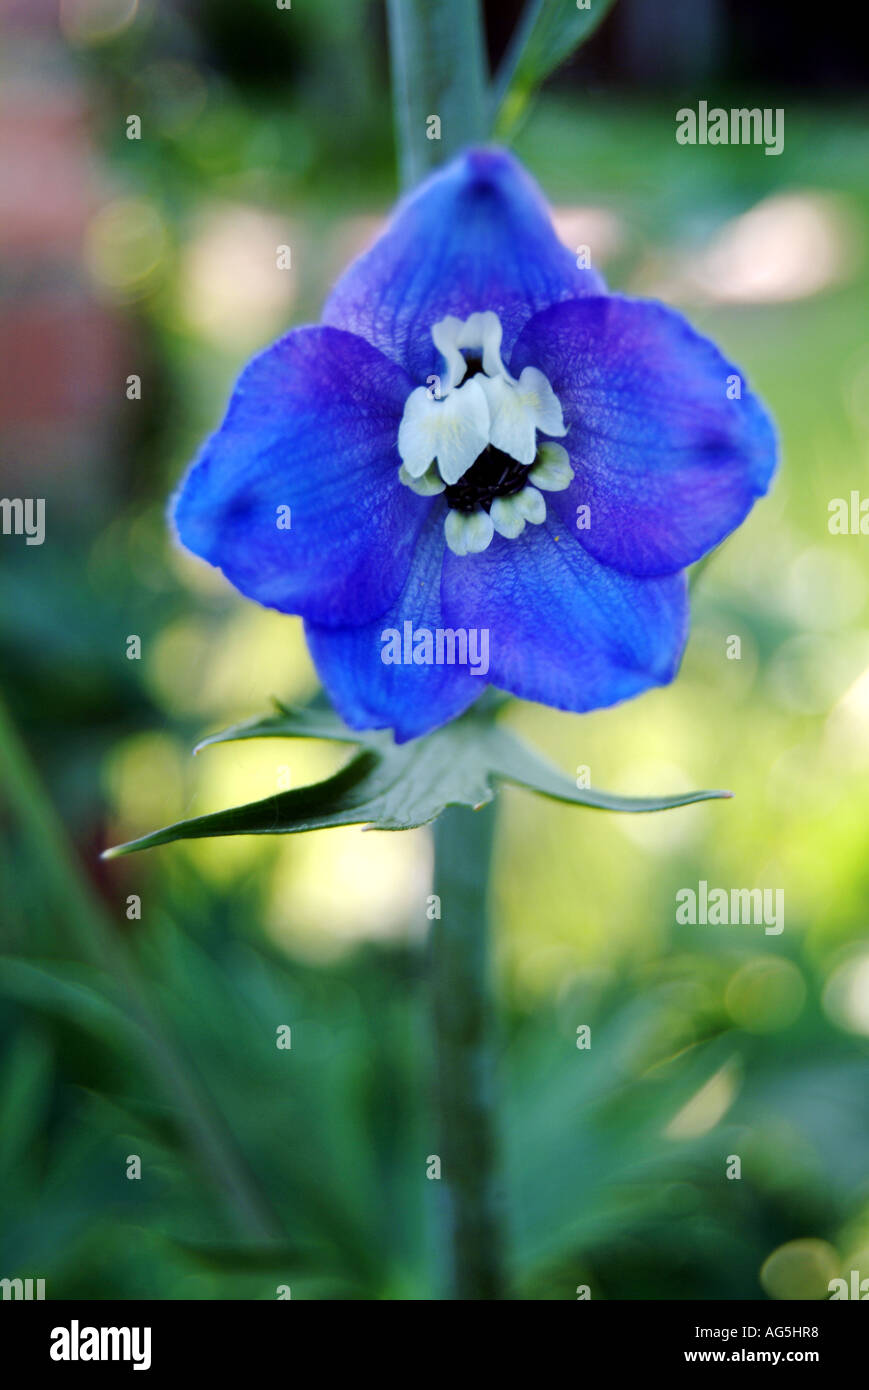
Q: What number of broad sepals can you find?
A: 5